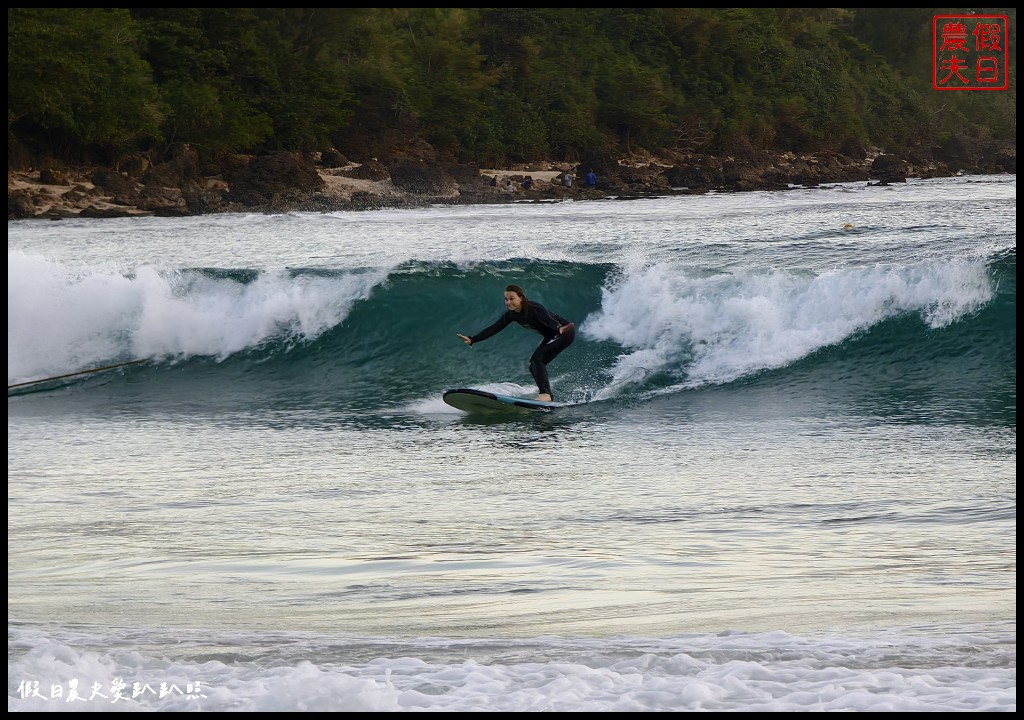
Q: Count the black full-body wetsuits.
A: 1